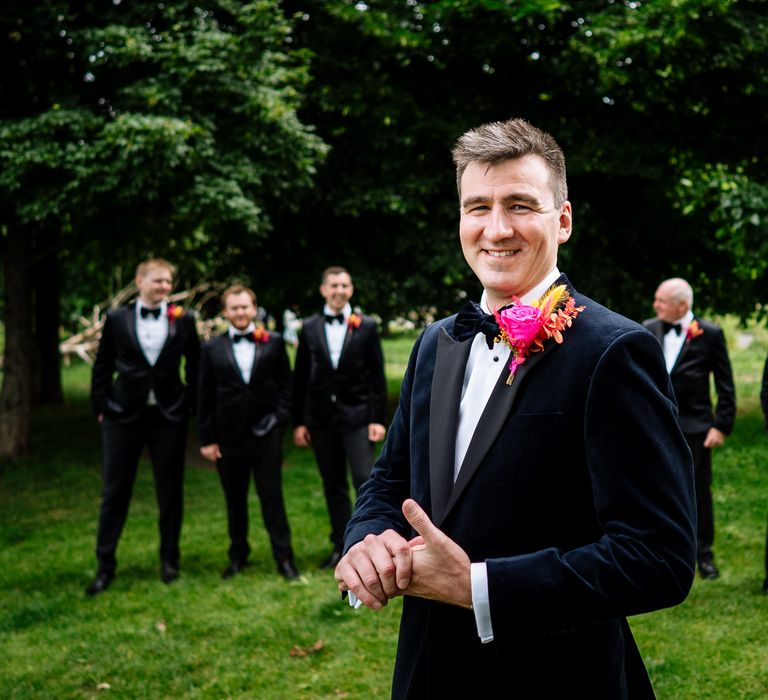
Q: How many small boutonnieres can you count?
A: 4